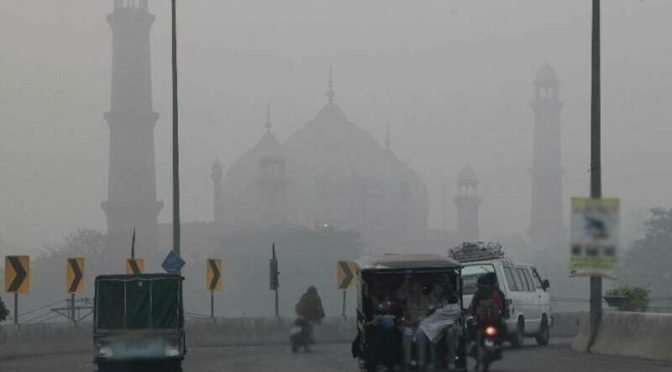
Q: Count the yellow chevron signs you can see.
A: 5